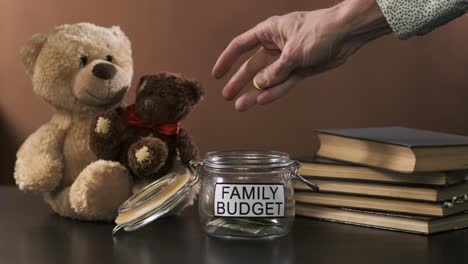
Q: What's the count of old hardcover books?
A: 5